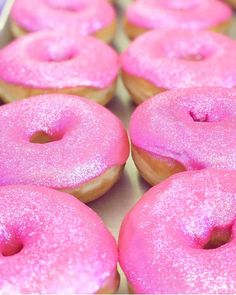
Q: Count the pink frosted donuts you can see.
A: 8